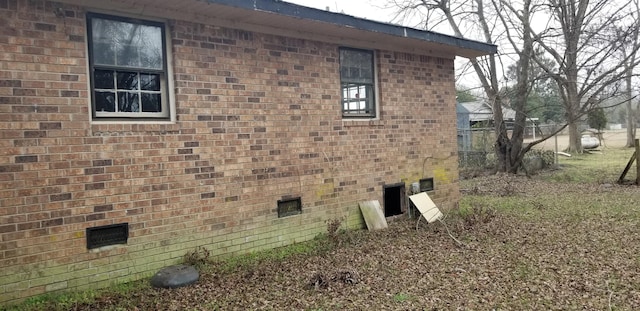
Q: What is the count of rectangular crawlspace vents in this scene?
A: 3